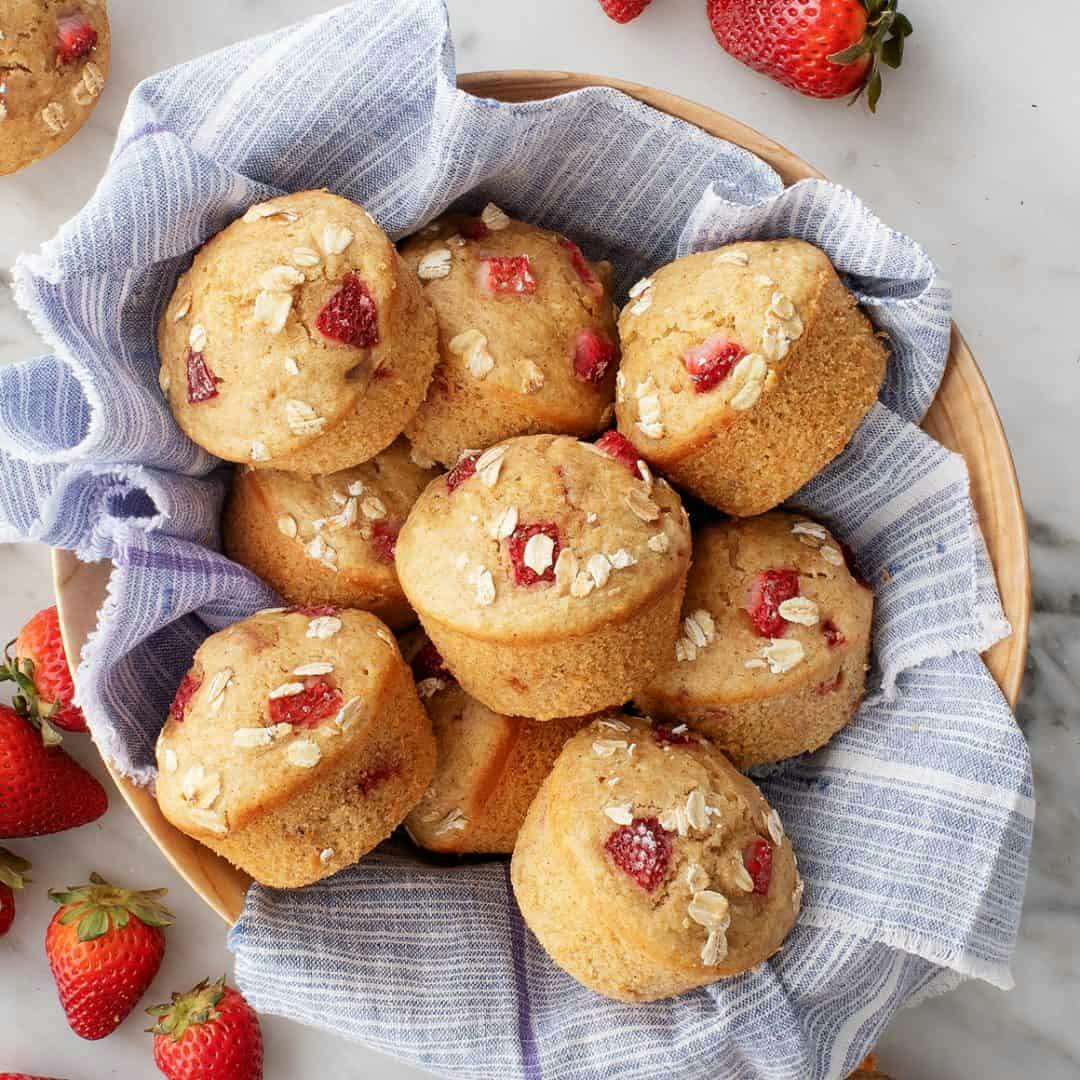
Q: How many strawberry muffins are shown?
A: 10